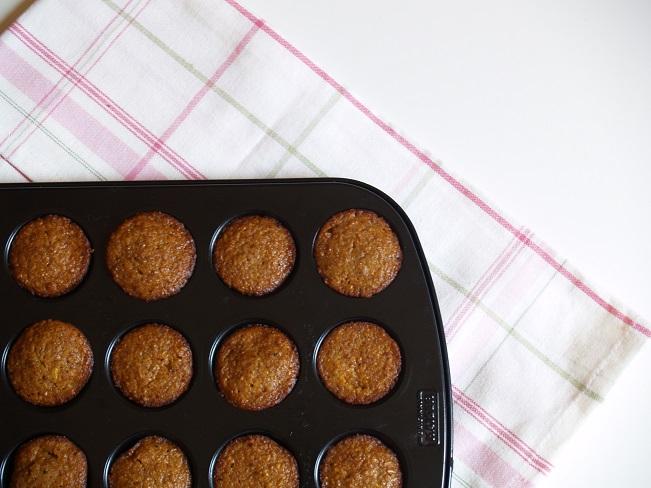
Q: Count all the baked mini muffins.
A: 12